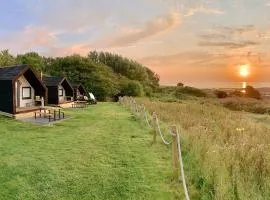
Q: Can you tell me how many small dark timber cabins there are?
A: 3